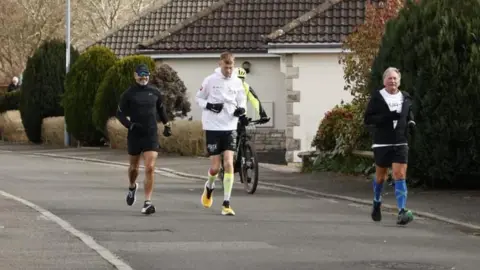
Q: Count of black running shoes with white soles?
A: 2